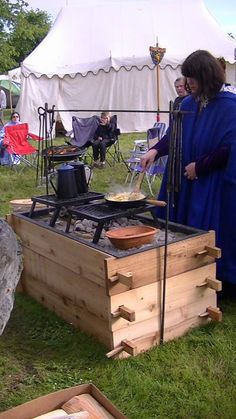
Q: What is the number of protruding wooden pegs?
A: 6